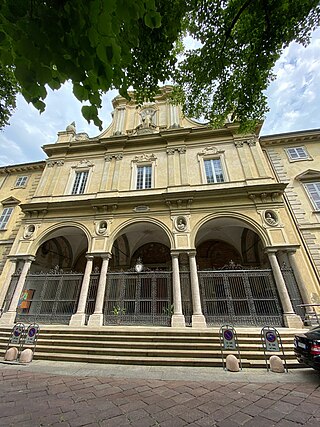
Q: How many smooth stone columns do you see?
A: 8